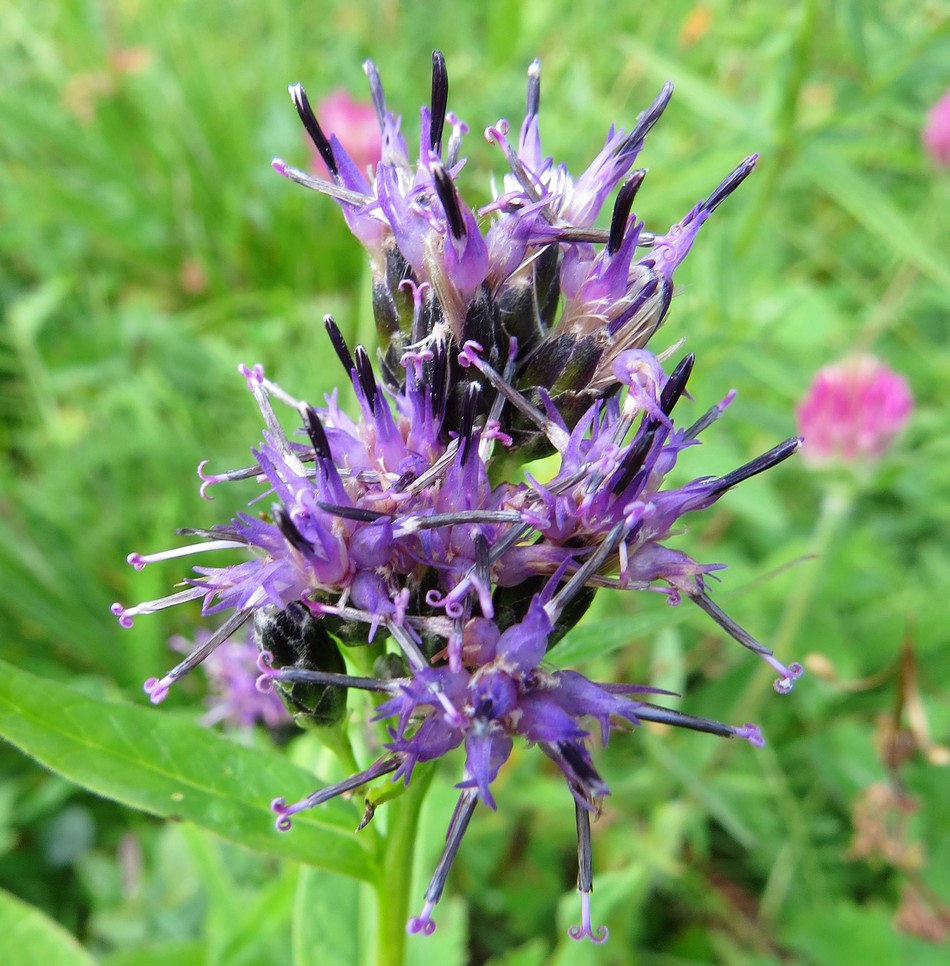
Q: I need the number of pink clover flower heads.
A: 3